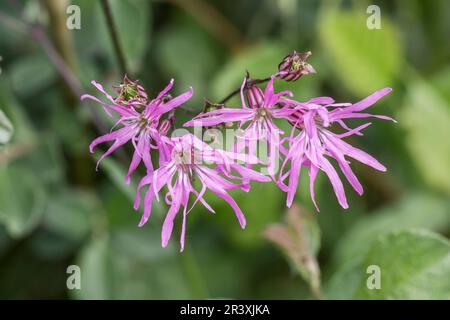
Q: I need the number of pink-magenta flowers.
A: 4